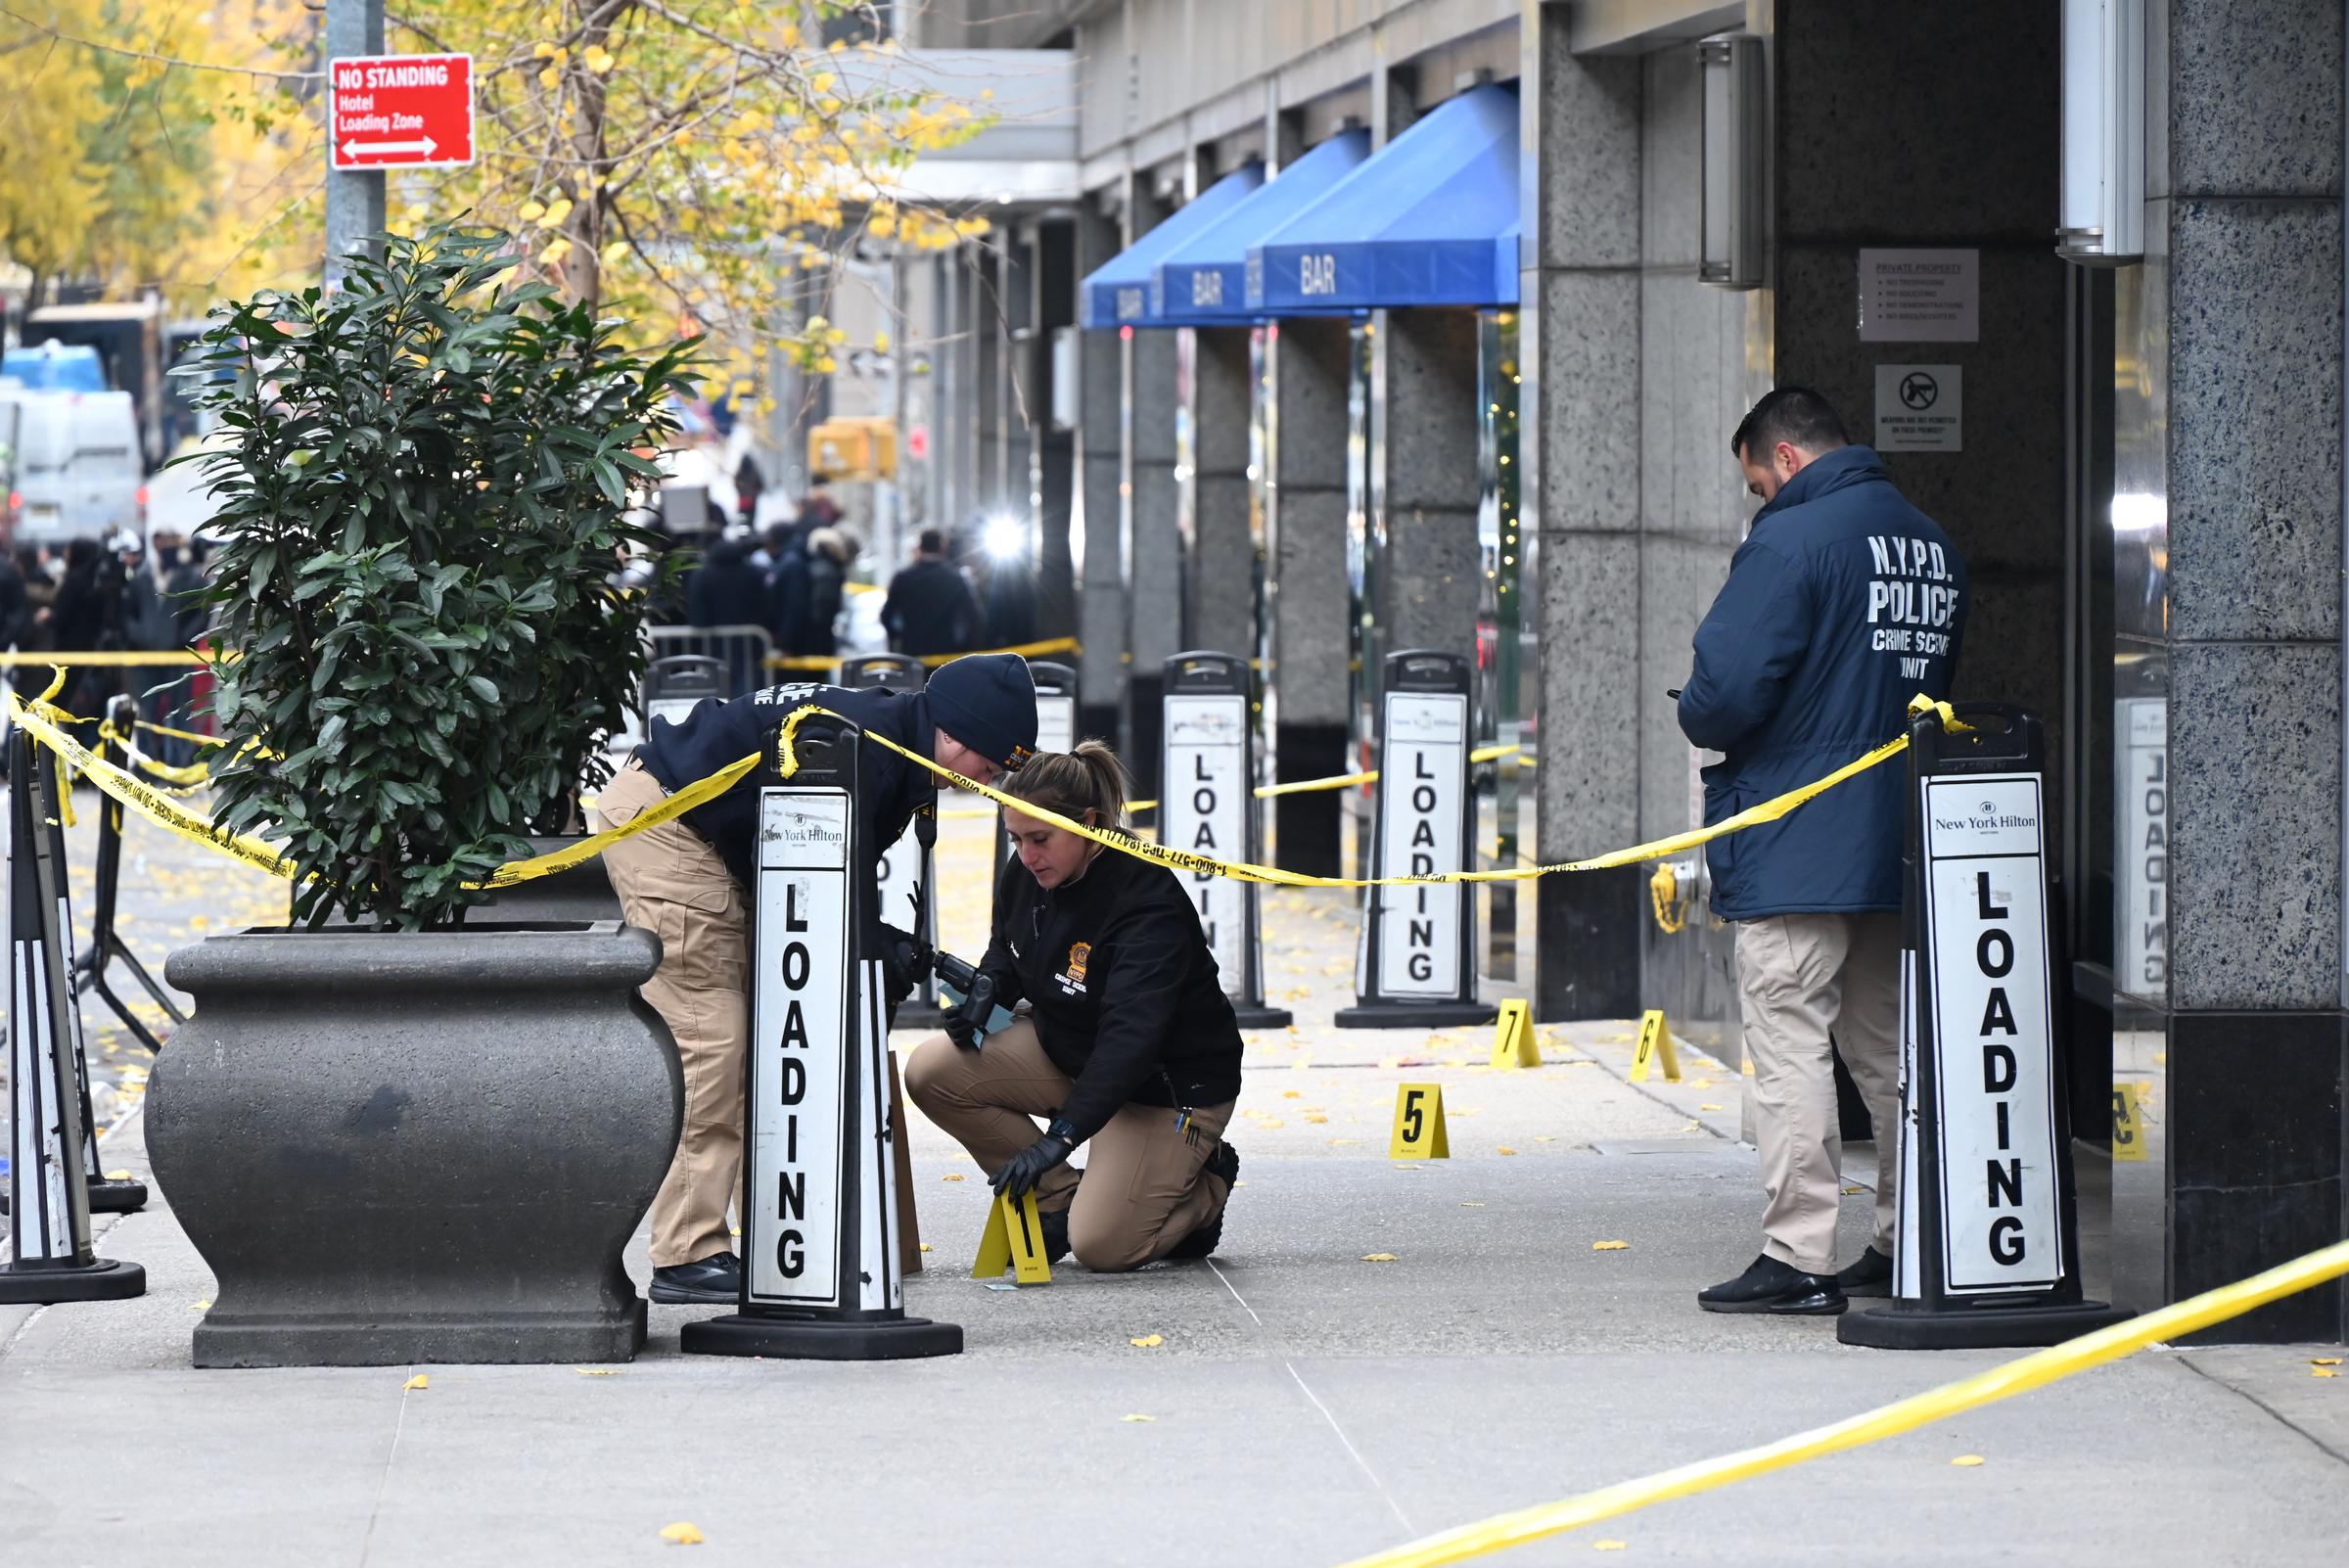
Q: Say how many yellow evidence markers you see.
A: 4